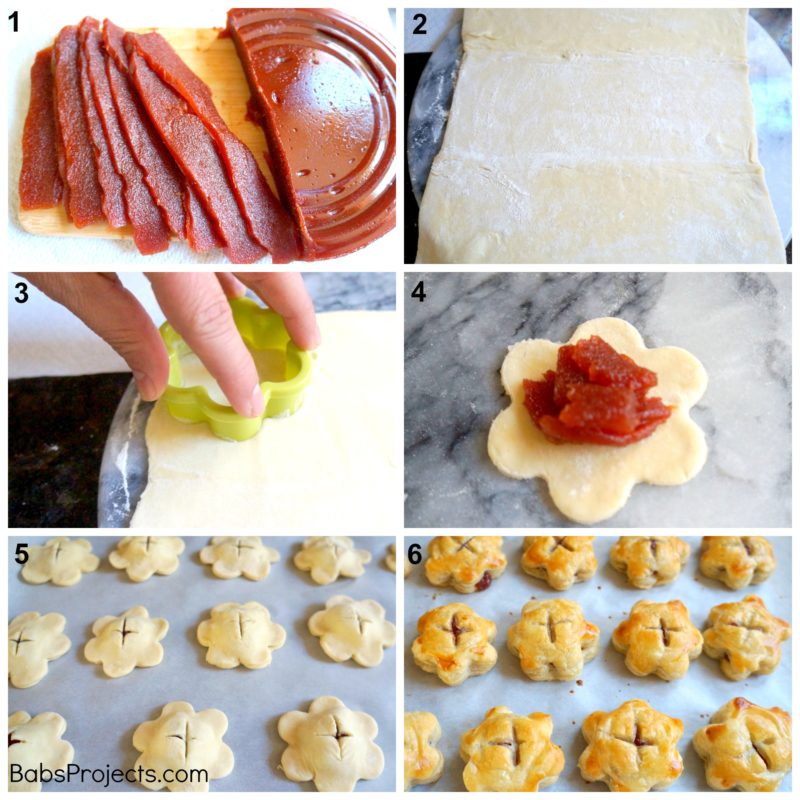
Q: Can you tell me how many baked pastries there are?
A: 12